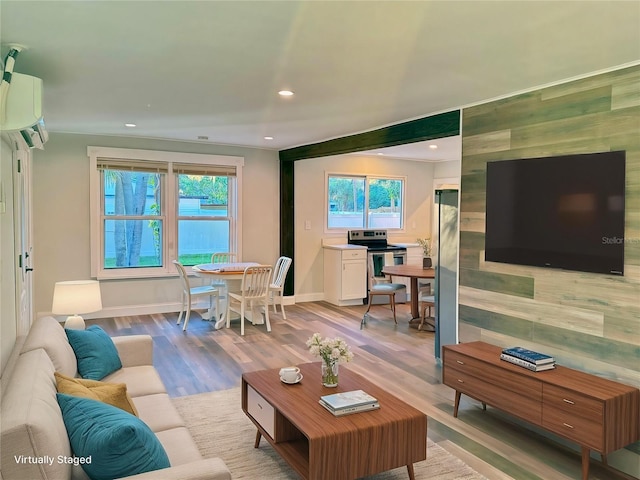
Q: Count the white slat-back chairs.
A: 4